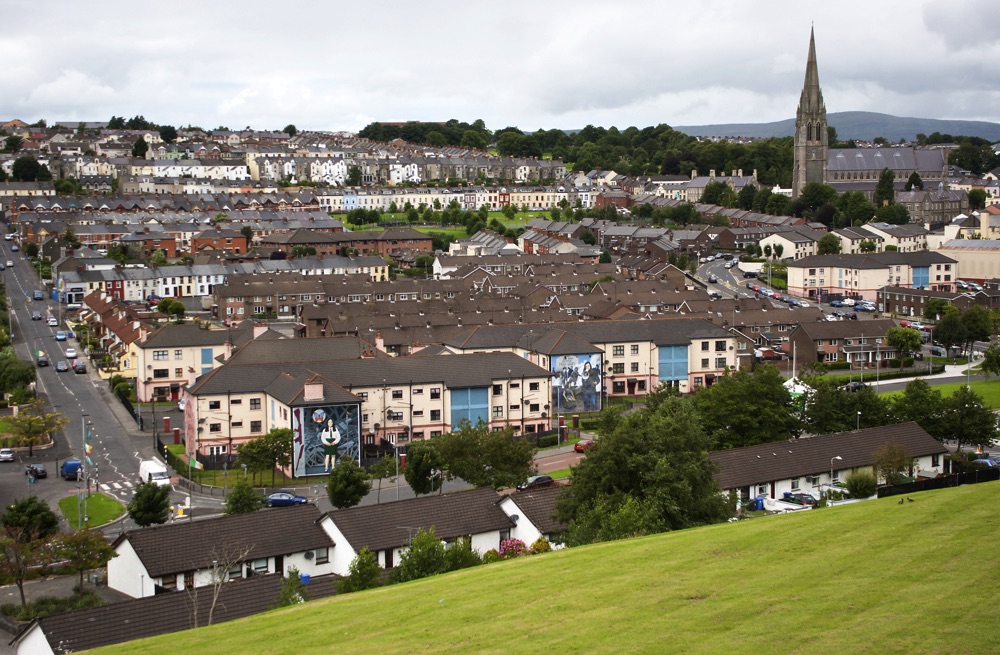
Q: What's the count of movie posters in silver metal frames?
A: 0